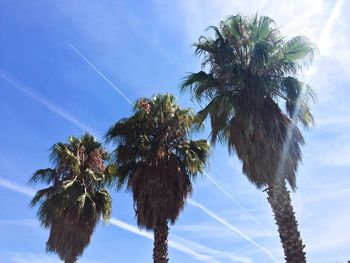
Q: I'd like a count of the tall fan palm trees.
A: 3